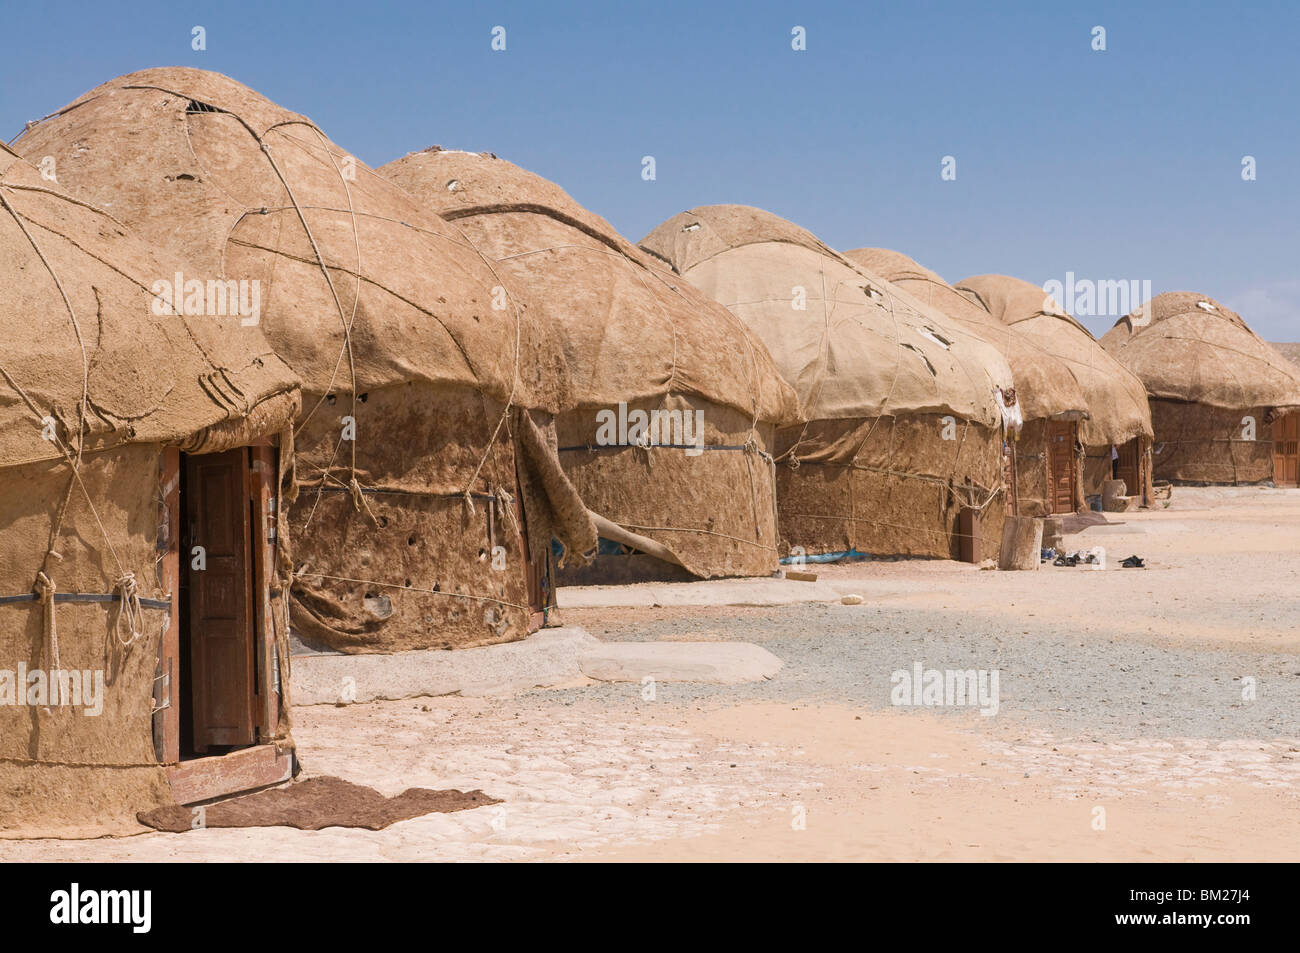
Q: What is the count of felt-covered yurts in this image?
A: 7